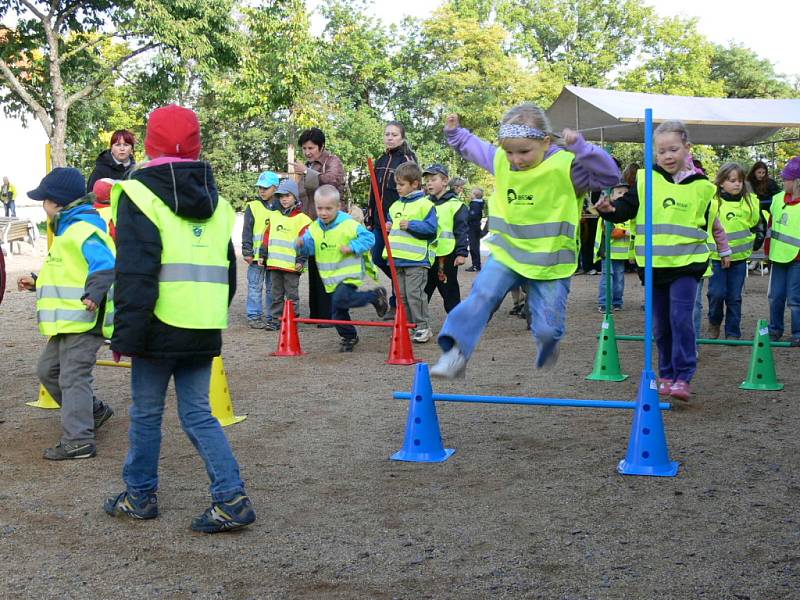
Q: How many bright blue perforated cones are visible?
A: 2